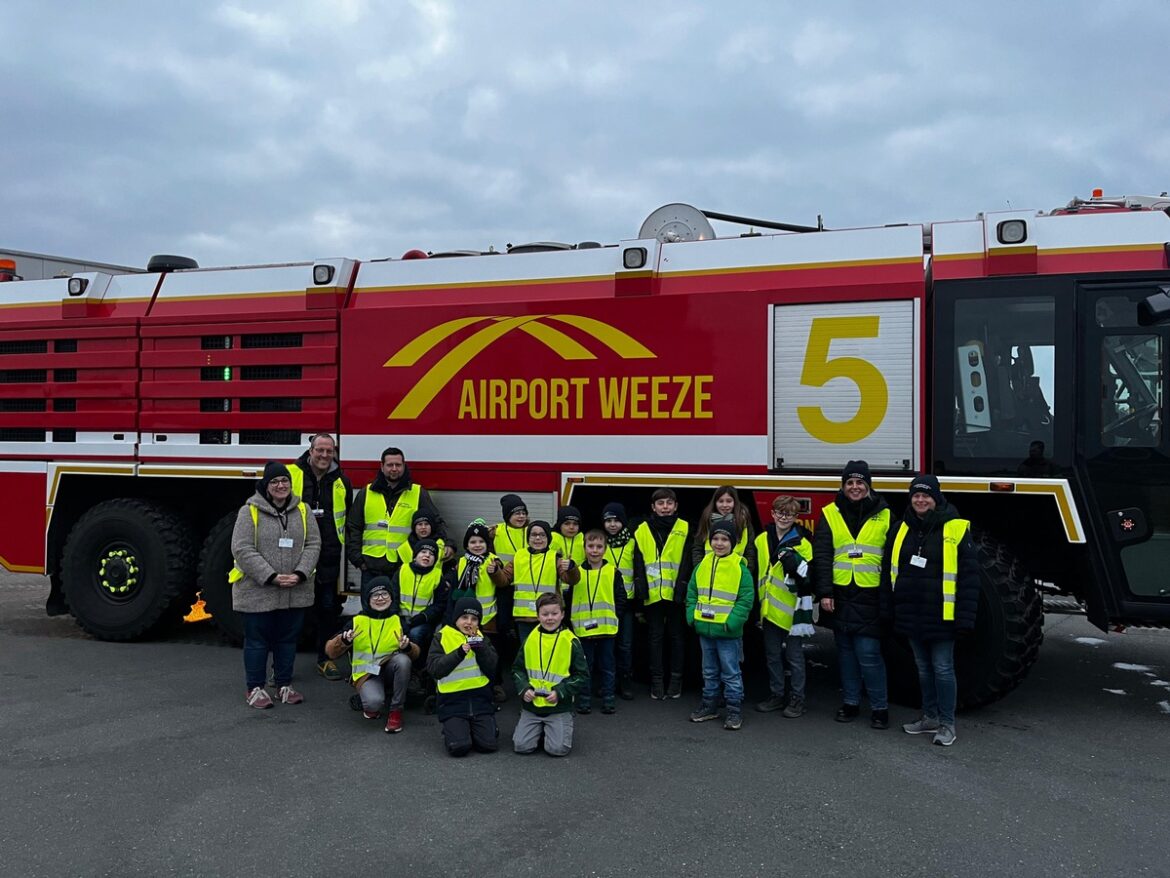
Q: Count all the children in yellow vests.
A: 15